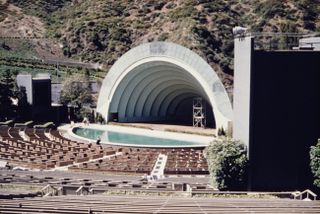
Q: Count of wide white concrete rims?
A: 1